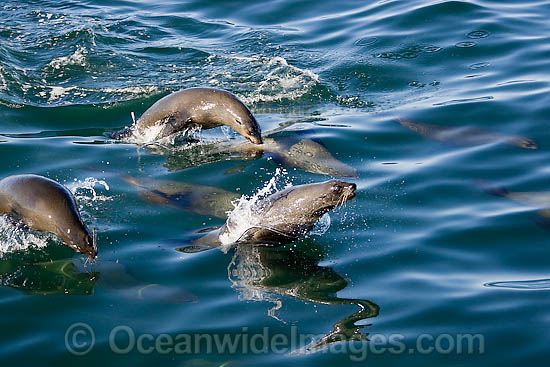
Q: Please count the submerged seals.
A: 5